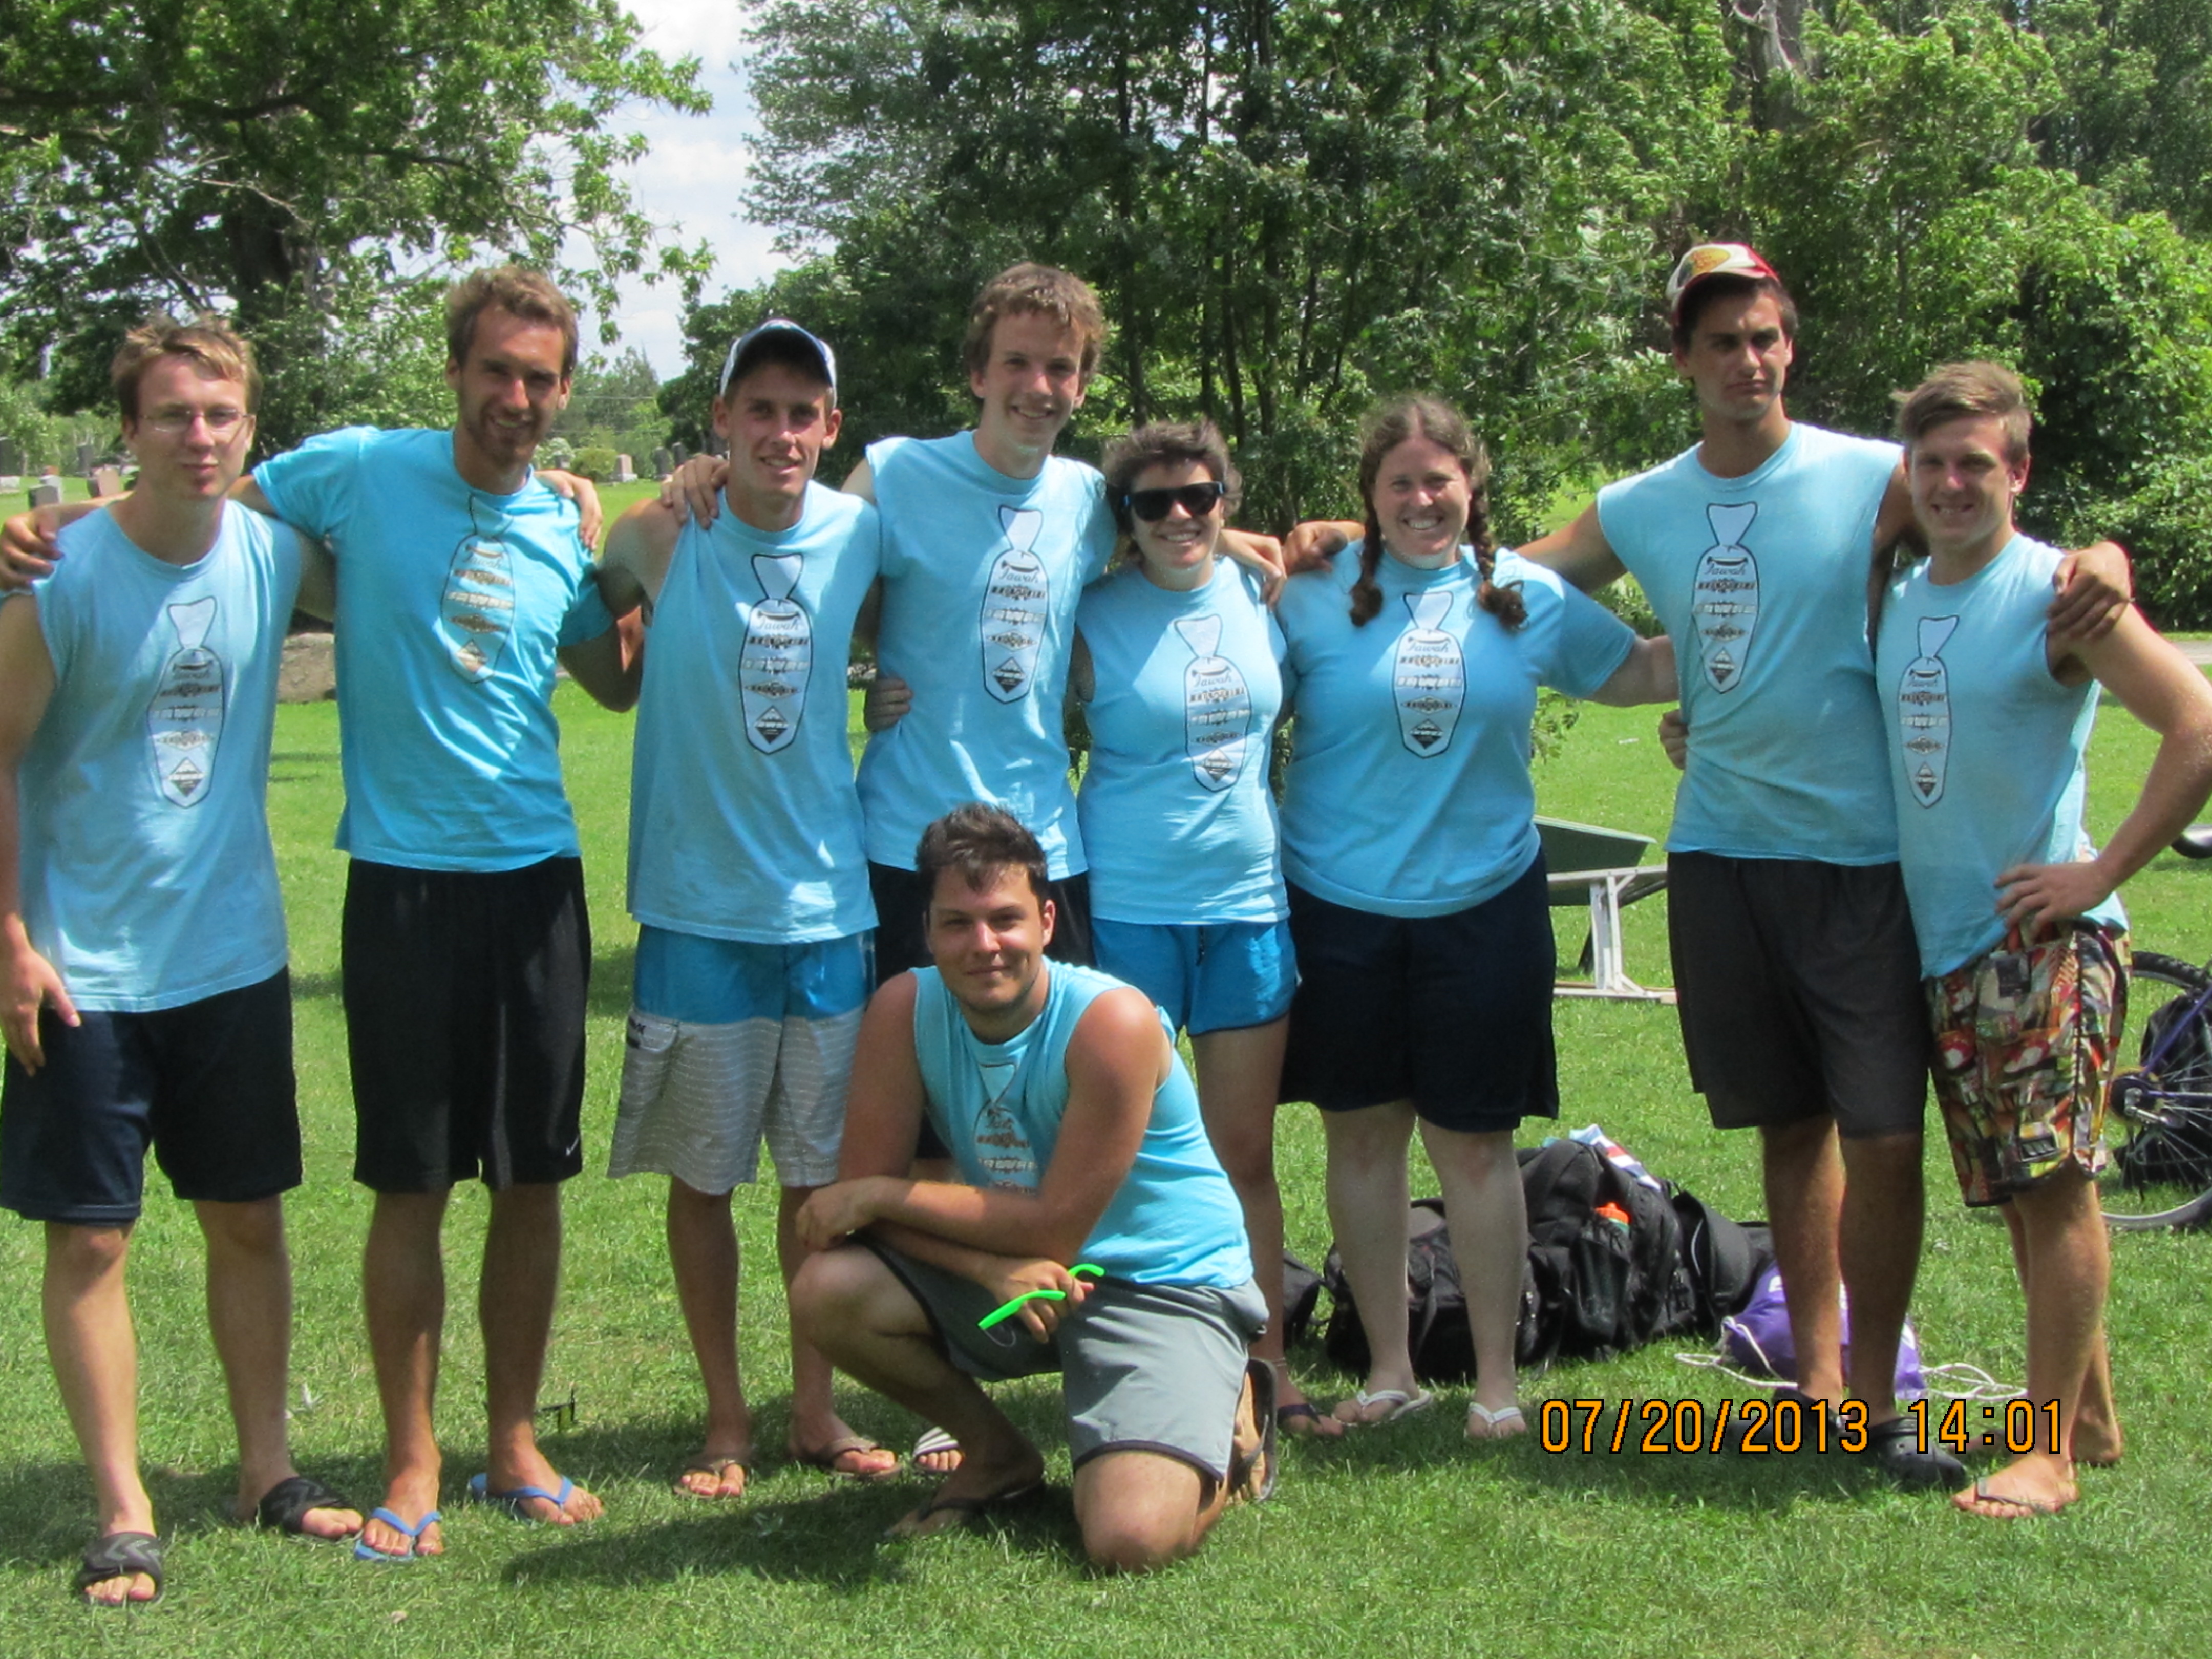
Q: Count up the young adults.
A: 9